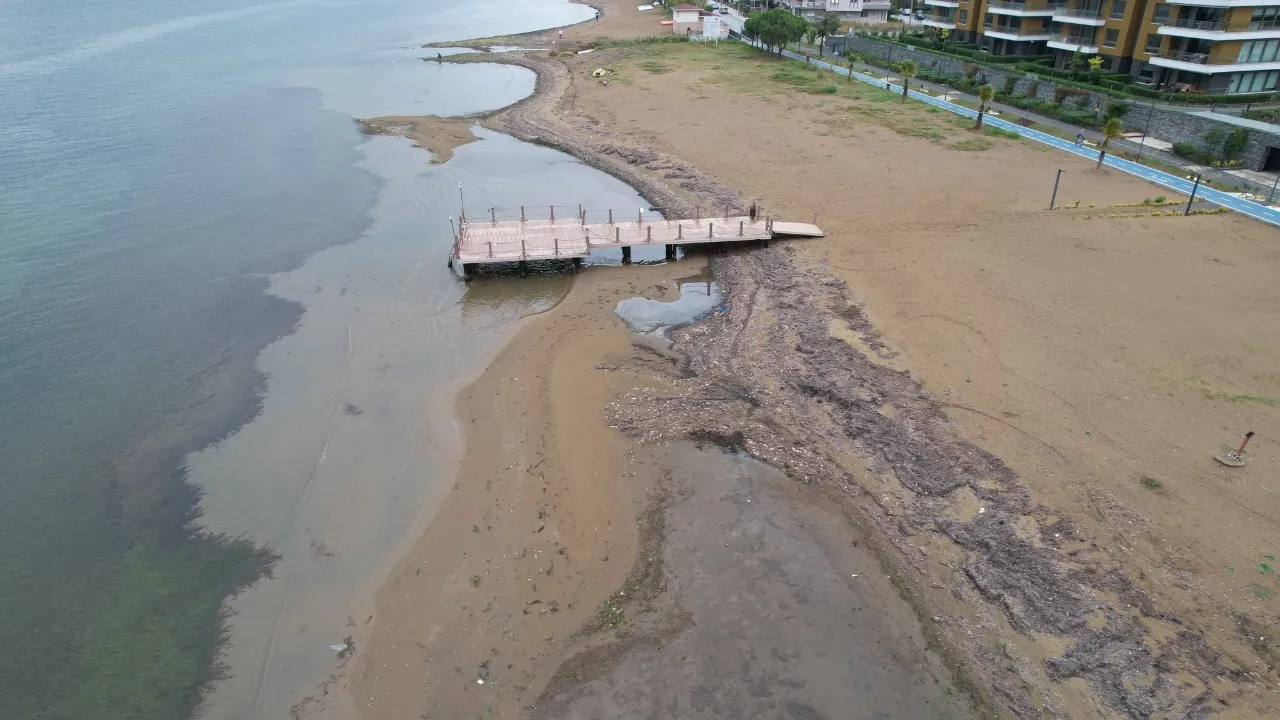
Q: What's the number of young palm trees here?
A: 5